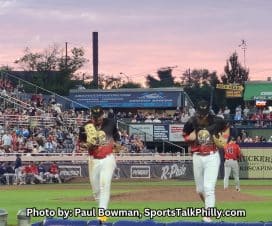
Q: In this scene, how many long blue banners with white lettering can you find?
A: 1